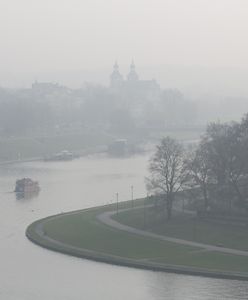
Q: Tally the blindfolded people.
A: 0